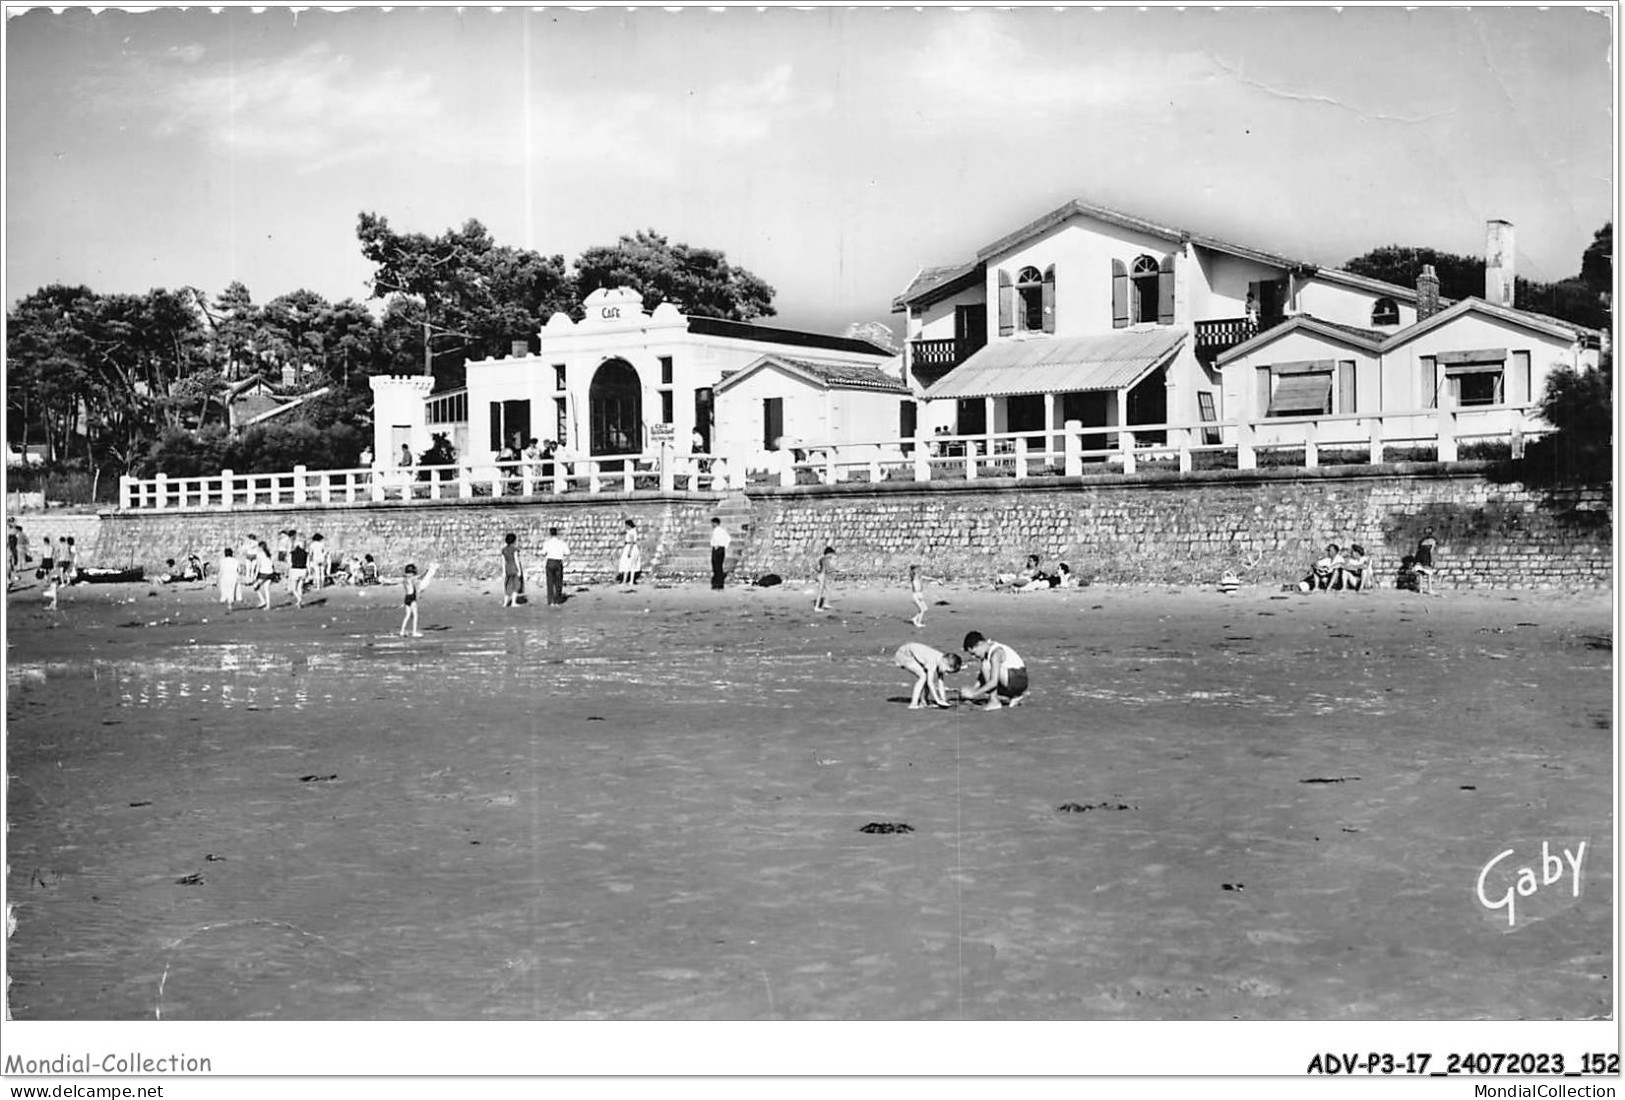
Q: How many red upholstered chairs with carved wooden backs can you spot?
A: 0